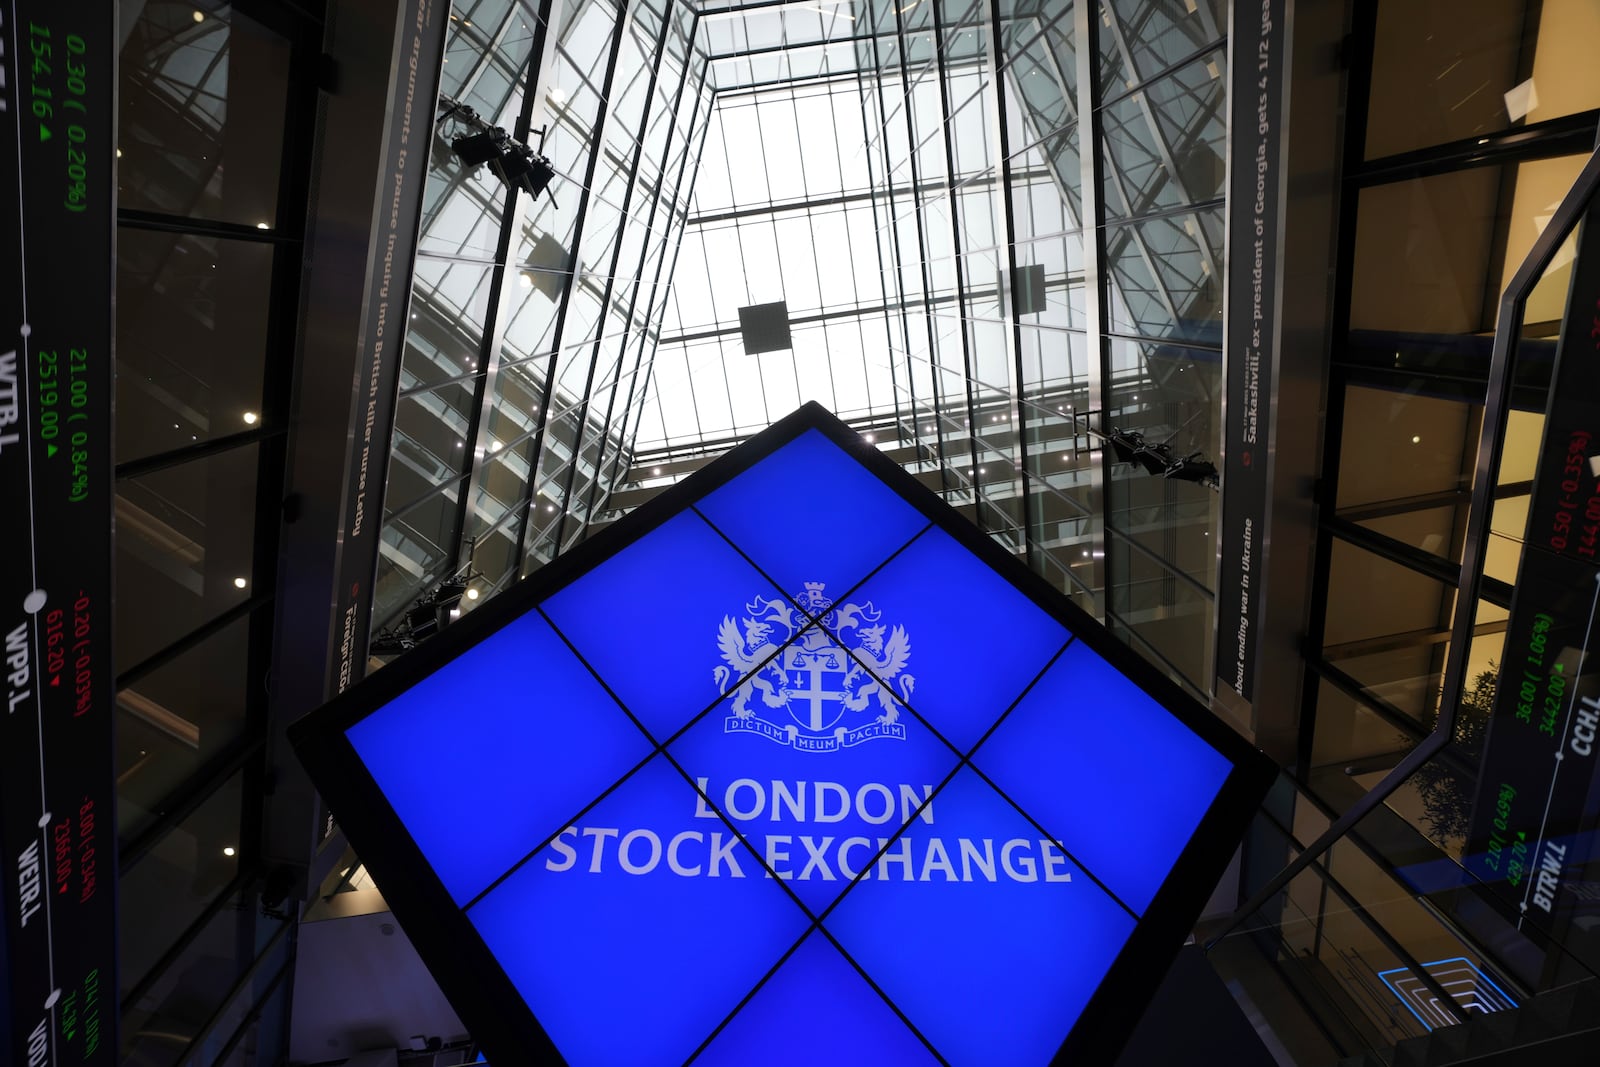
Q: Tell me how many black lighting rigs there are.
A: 3